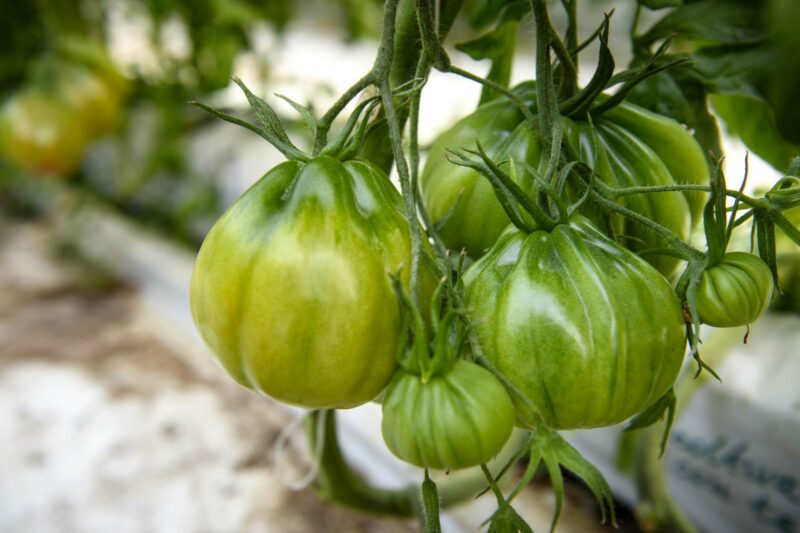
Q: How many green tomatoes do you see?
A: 5